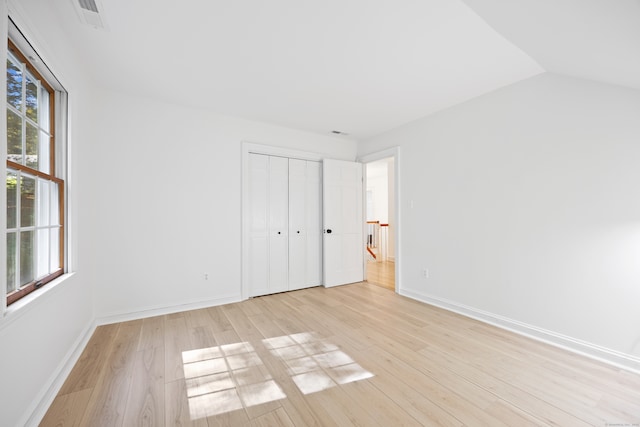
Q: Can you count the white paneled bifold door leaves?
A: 4